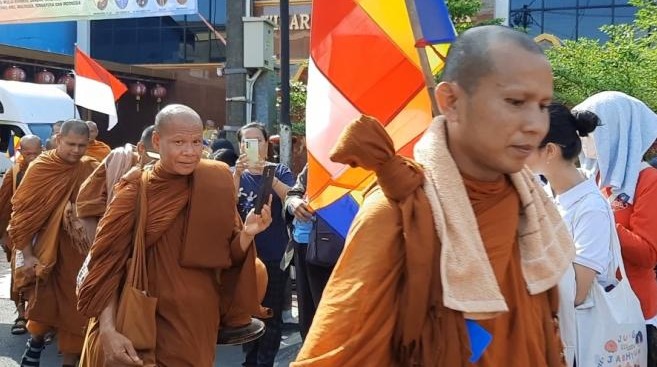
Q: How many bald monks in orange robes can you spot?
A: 6